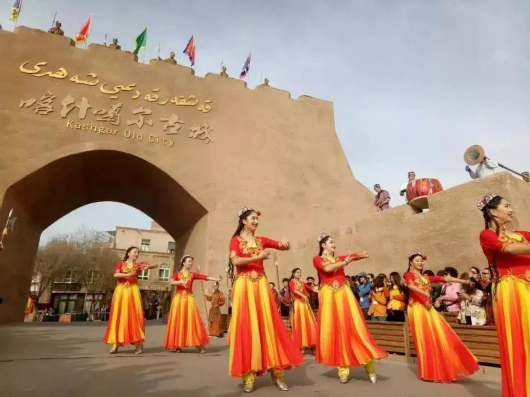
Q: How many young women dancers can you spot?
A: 7